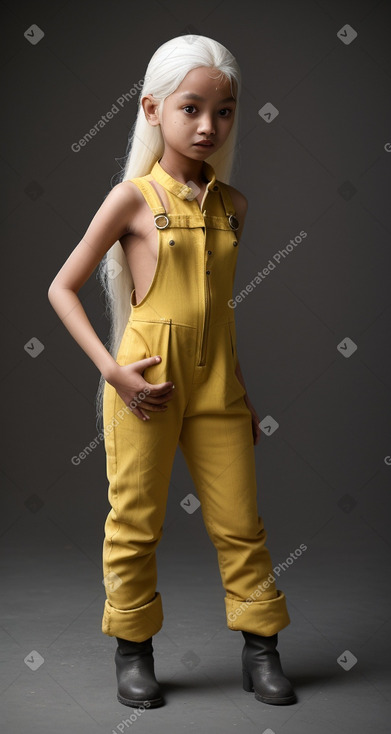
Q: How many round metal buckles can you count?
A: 2